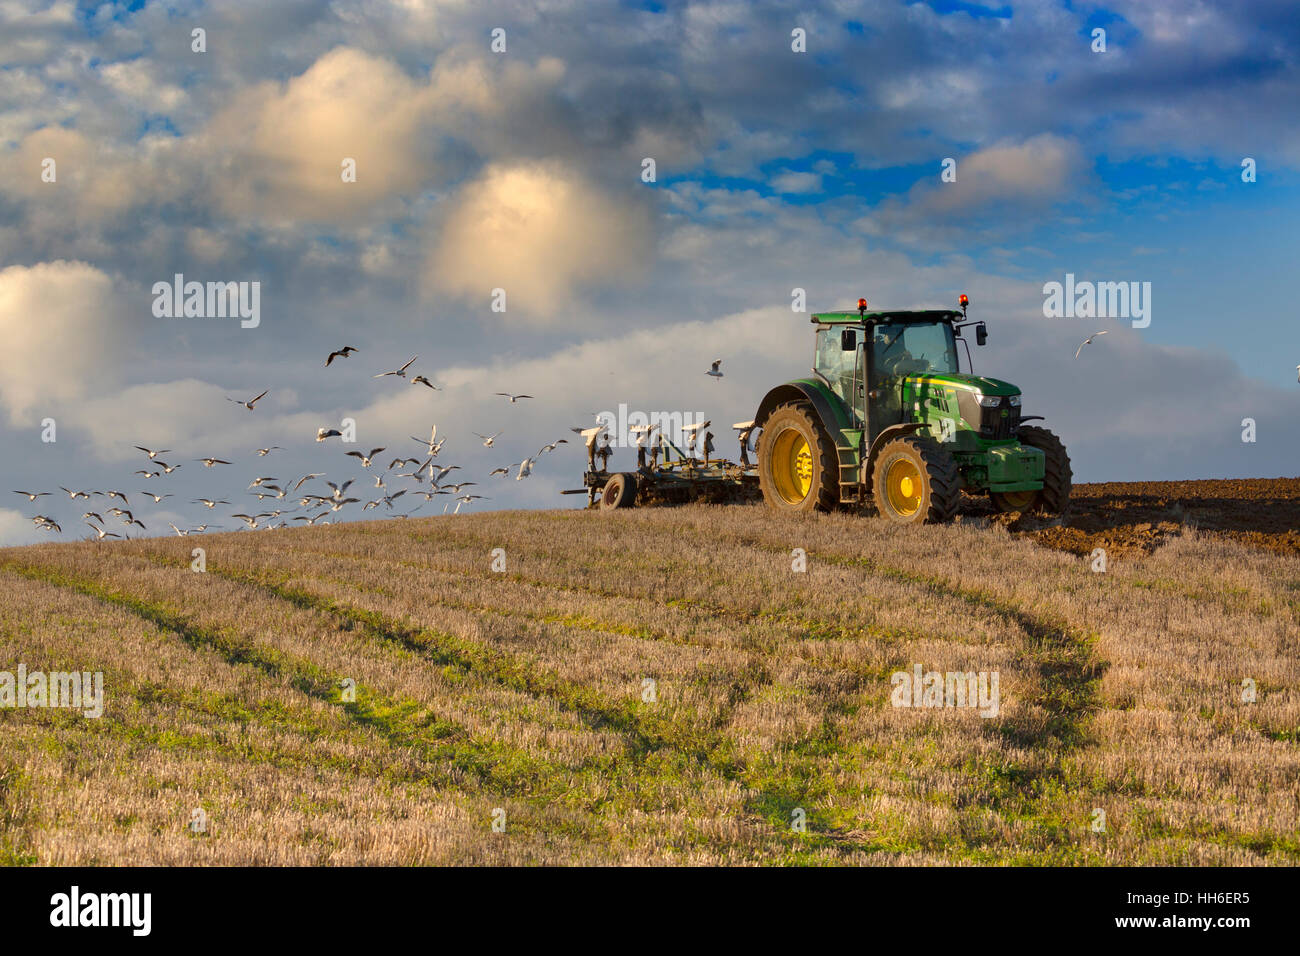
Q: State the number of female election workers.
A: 0